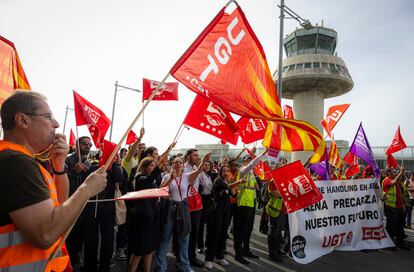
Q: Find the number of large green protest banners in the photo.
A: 0